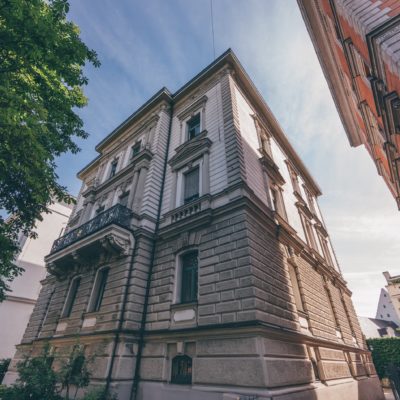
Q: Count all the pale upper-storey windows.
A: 12